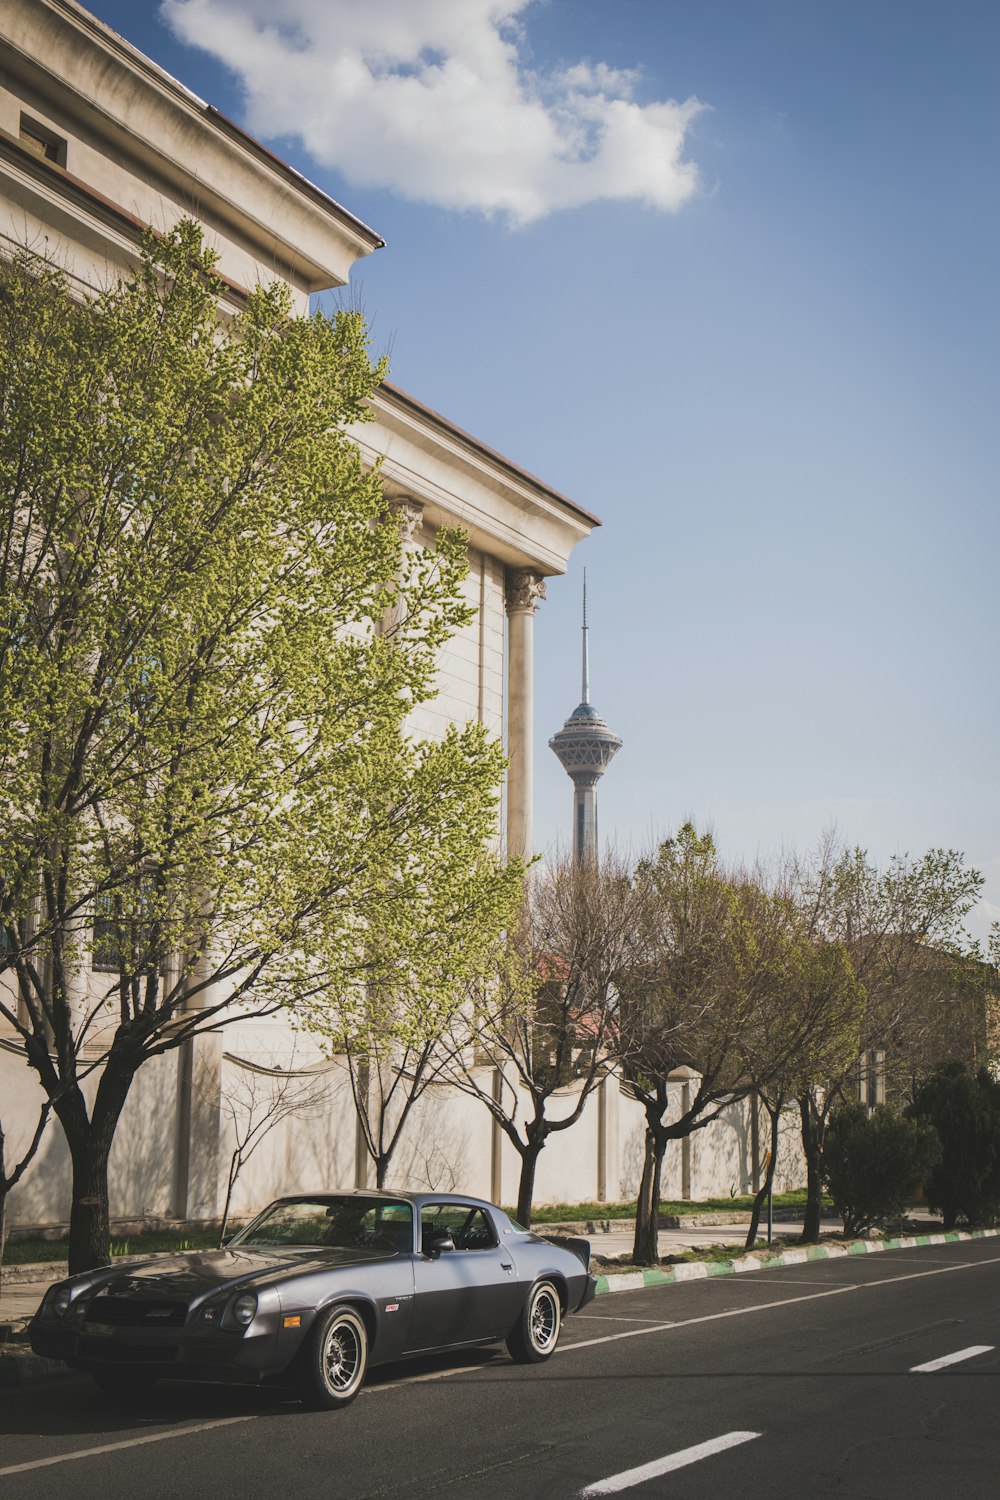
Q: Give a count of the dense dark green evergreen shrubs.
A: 2